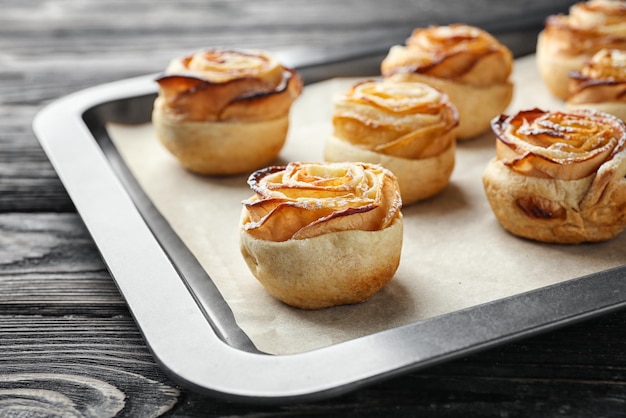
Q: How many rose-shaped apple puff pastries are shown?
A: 7